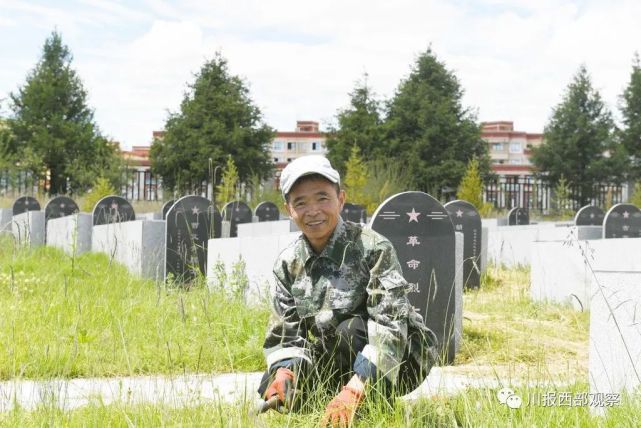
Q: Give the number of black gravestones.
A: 13